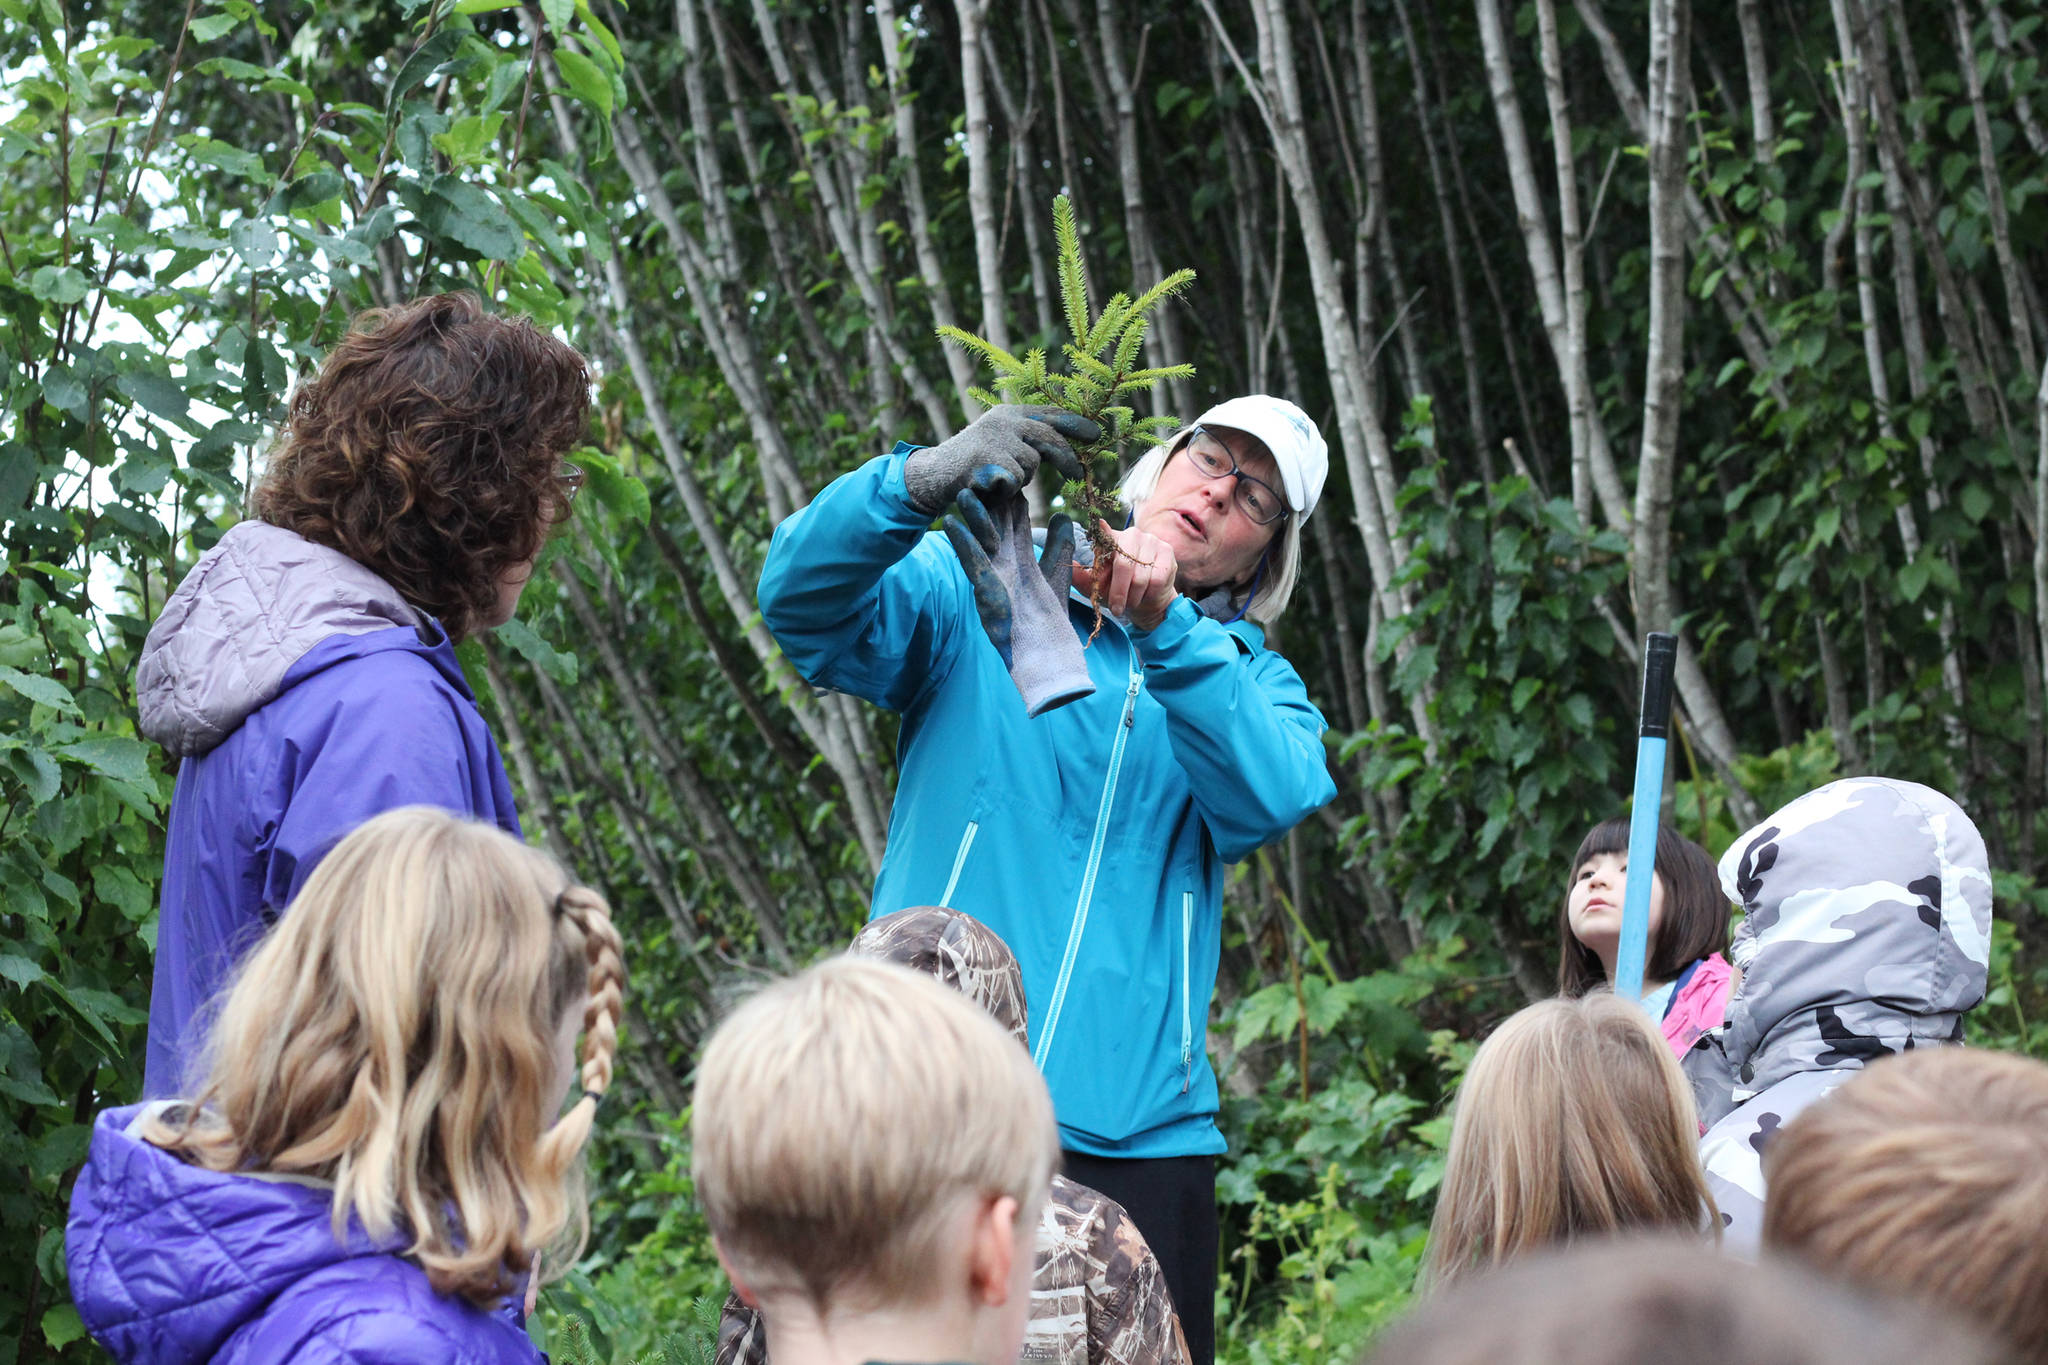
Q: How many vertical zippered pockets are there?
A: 2